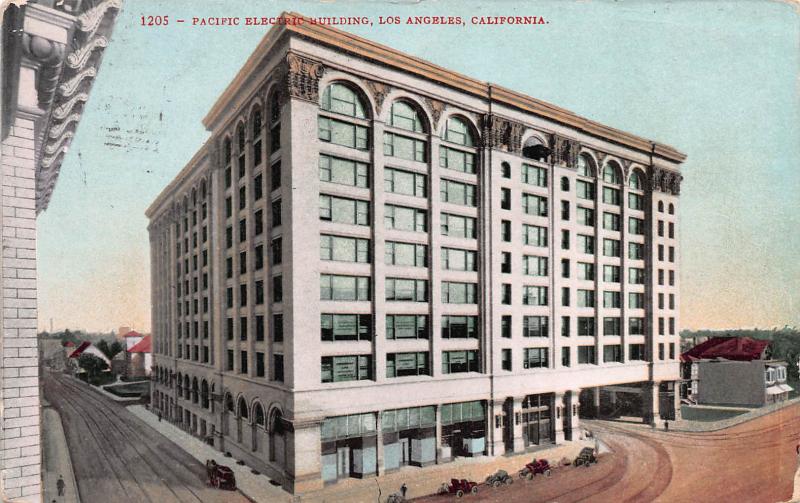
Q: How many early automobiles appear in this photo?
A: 5